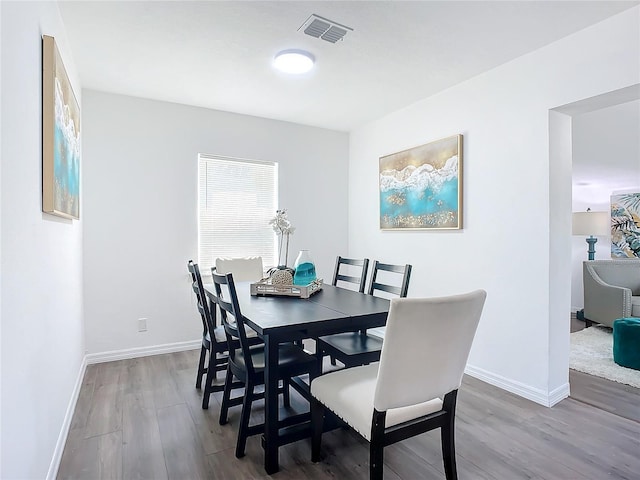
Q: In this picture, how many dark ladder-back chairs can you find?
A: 4